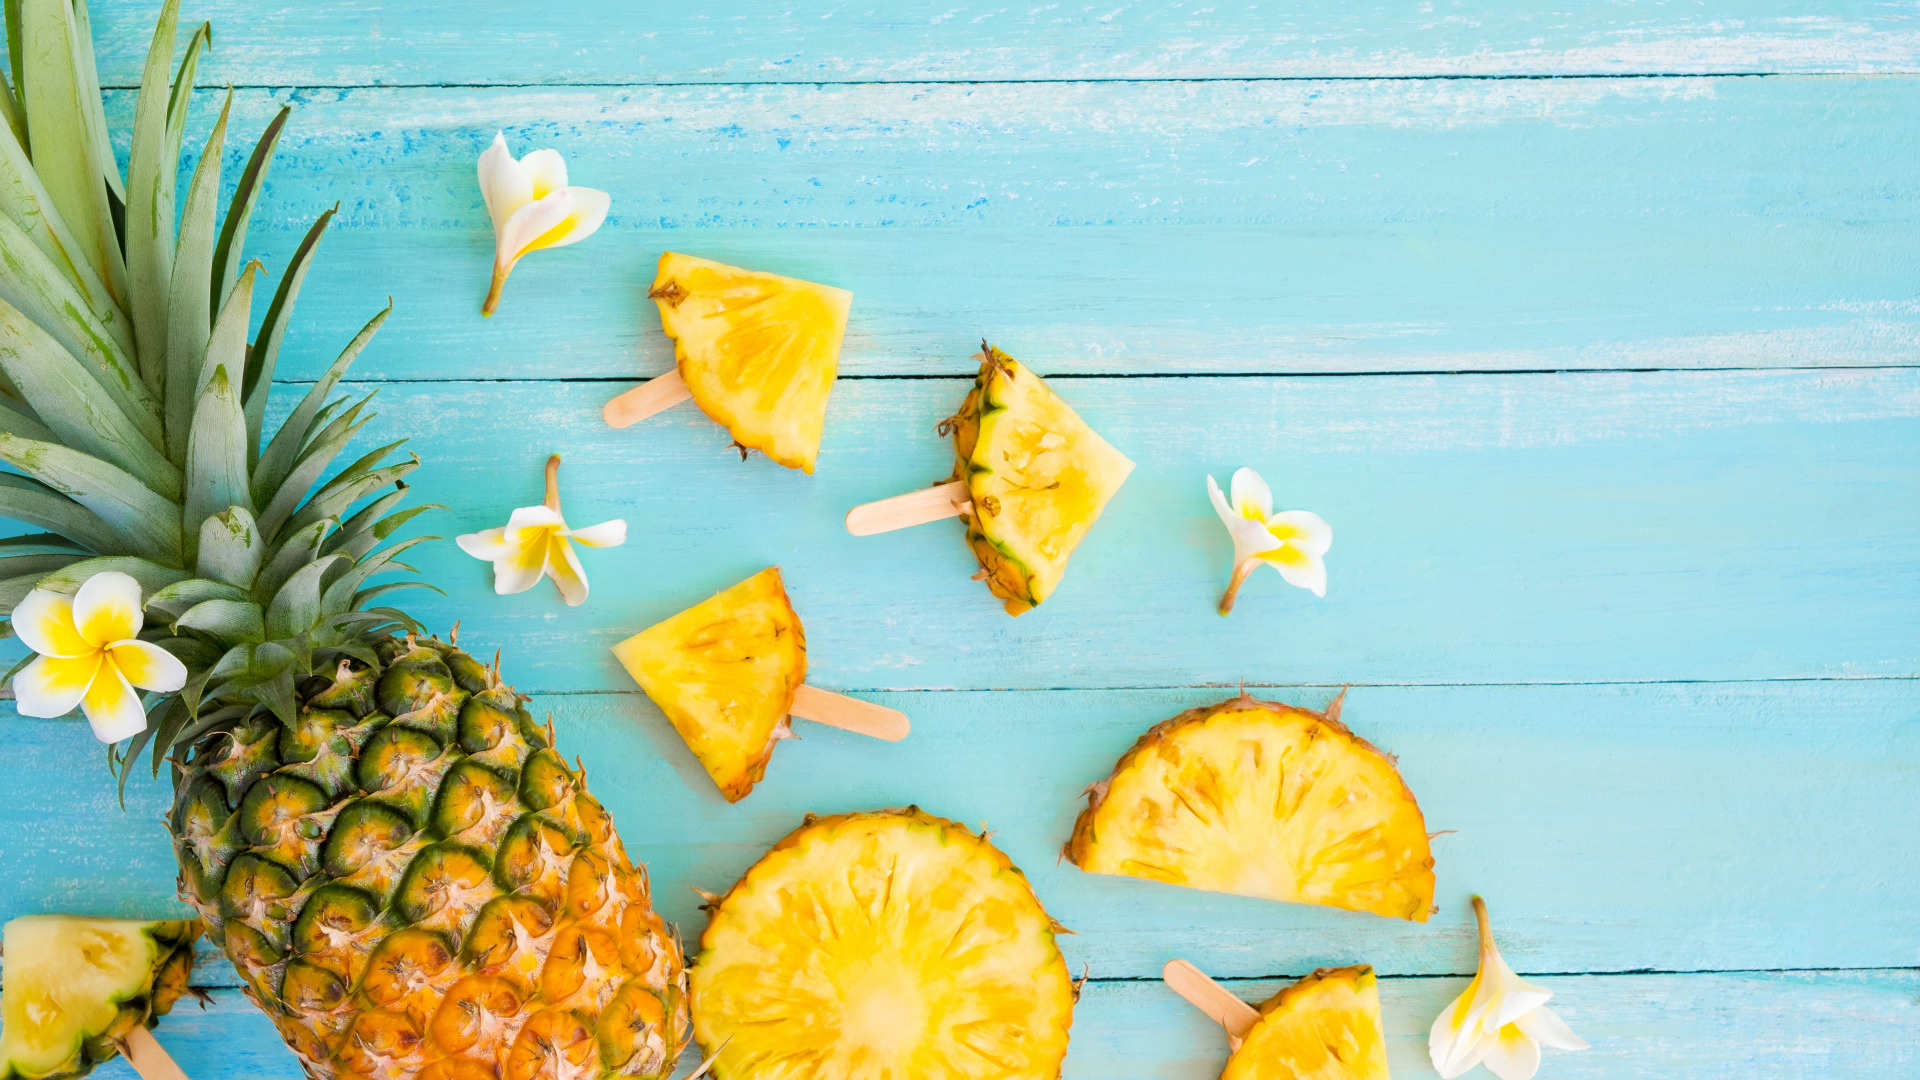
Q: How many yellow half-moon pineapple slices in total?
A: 1